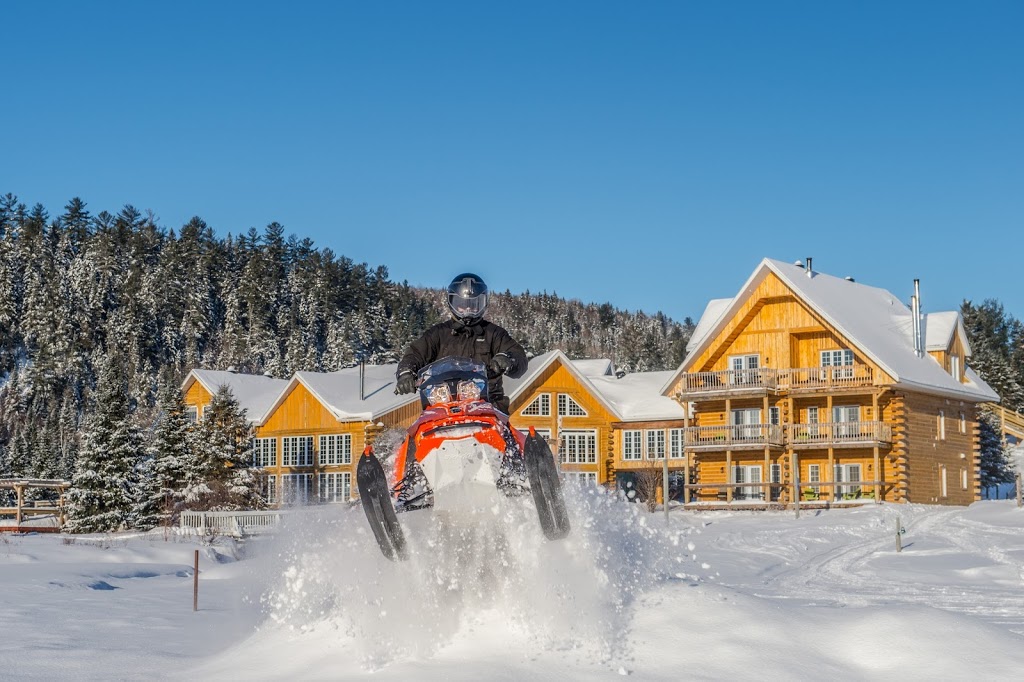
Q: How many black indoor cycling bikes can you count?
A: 0